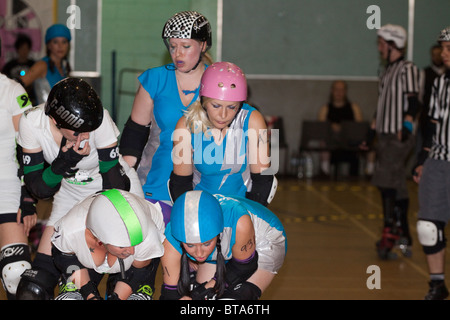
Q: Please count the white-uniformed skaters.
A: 3